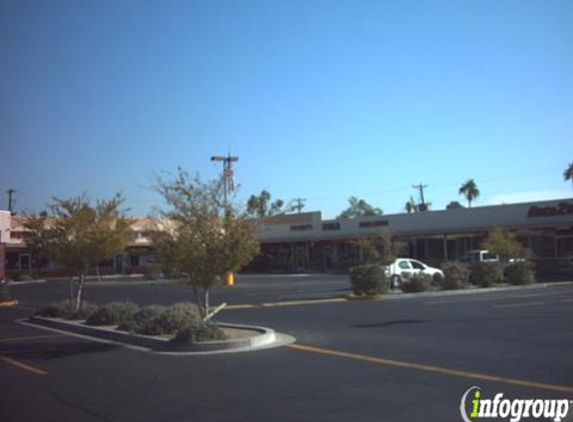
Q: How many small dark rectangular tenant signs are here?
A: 3